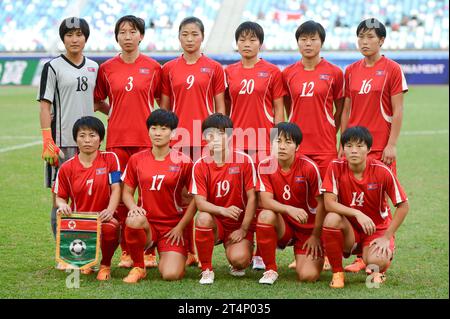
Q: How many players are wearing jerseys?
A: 11